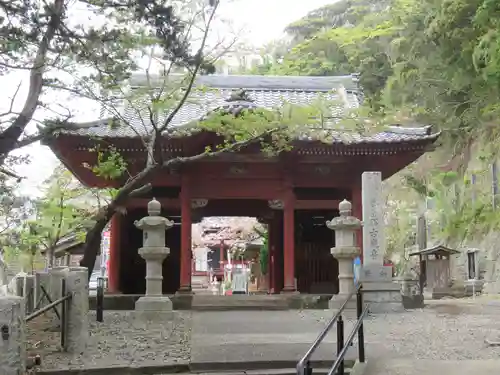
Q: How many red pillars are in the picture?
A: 4